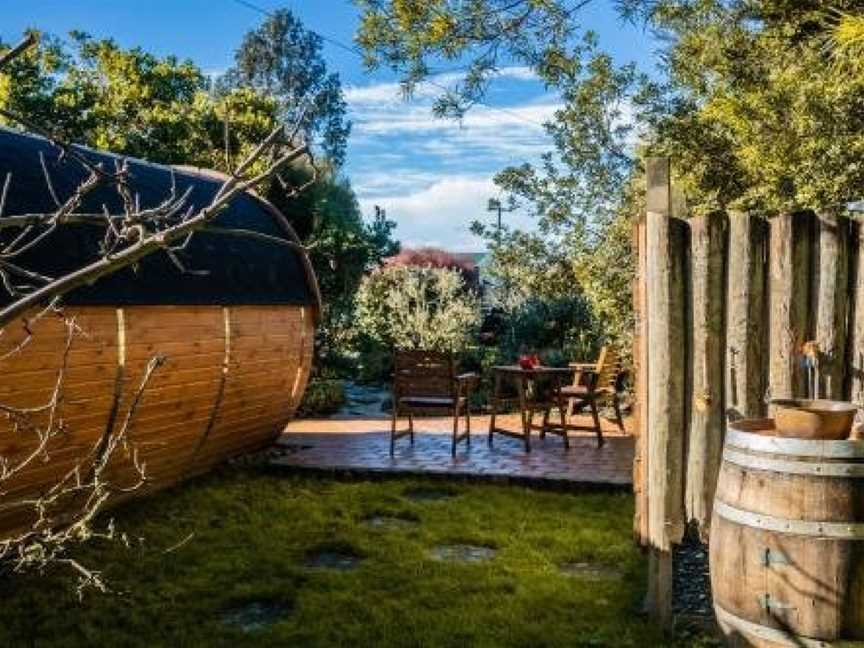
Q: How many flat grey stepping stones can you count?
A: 6